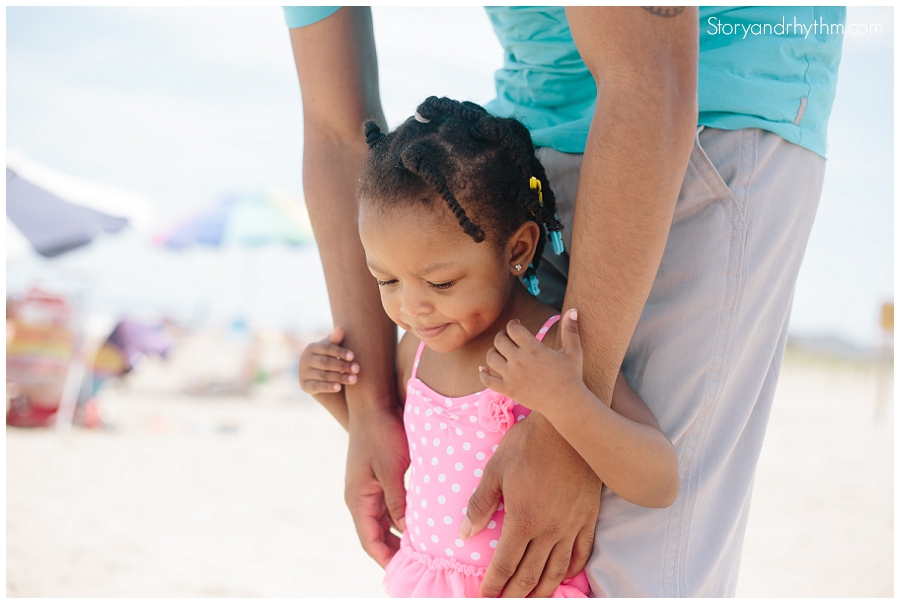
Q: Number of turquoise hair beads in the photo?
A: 2